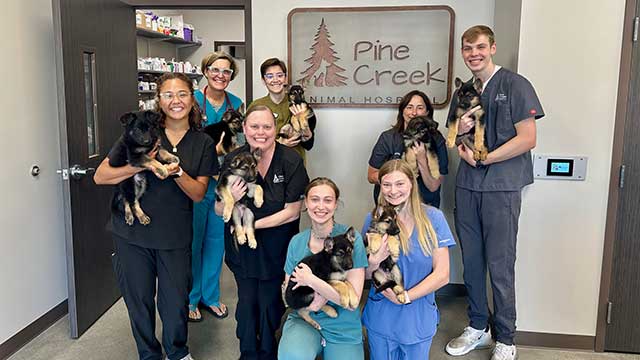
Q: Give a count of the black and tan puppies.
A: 8